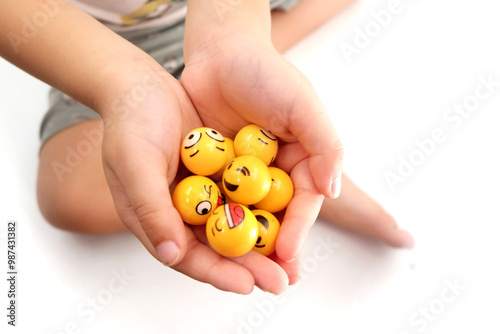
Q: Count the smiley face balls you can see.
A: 8